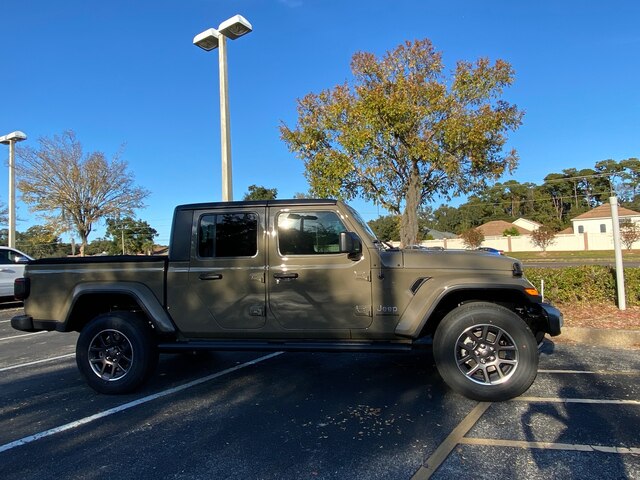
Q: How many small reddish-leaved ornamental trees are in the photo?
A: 3